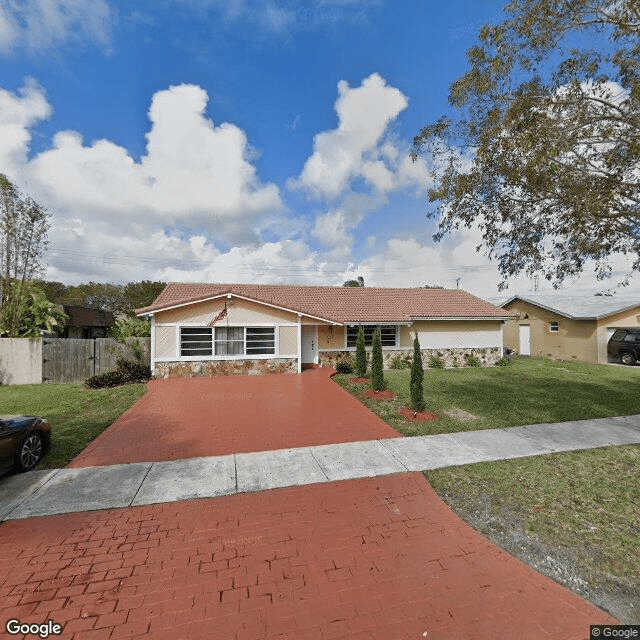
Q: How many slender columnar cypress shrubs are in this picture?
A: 3